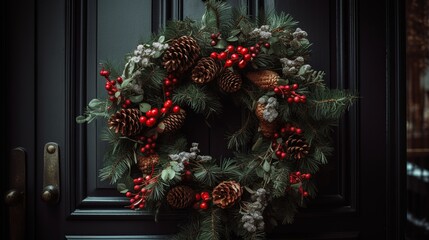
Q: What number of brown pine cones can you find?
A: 11